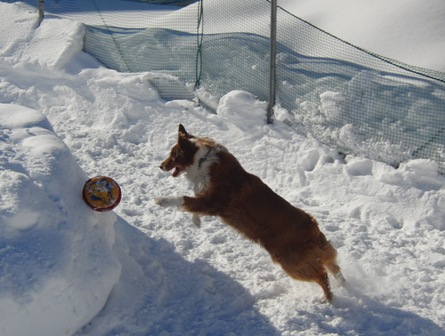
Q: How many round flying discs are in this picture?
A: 1